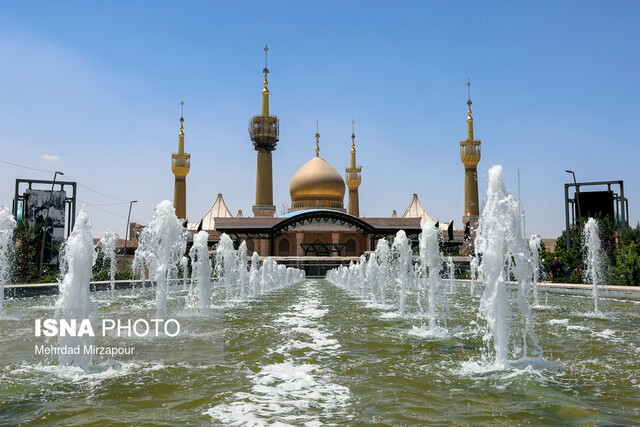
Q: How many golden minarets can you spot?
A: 4